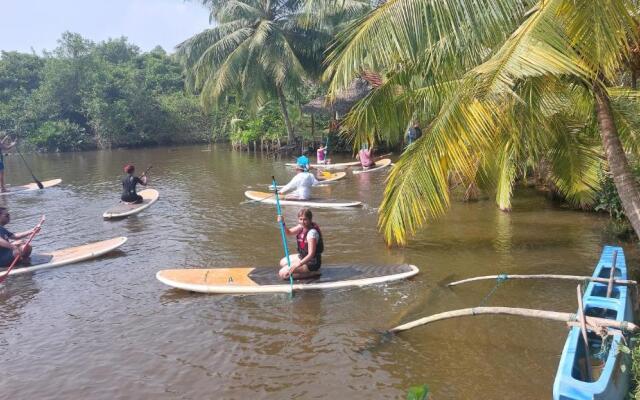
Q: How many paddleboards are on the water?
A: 8